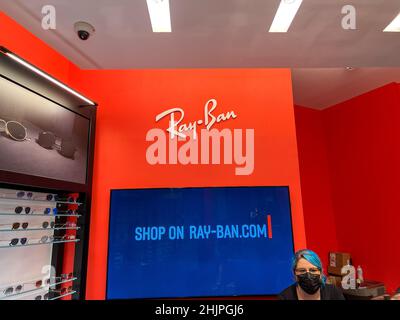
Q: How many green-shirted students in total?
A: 0